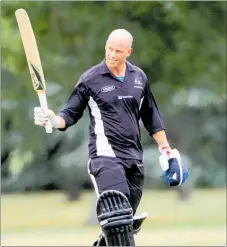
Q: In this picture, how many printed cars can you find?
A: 0